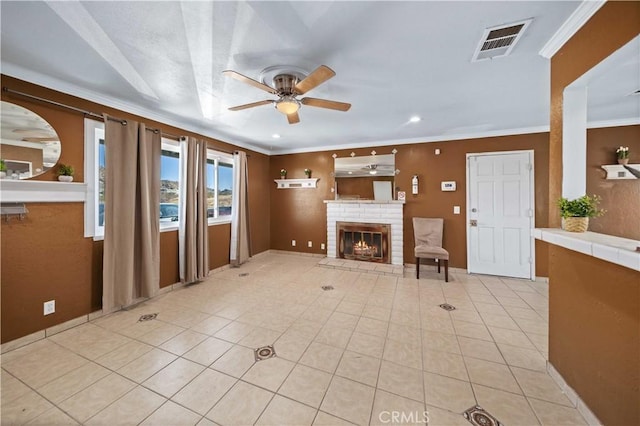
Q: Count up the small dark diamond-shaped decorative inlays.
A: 6